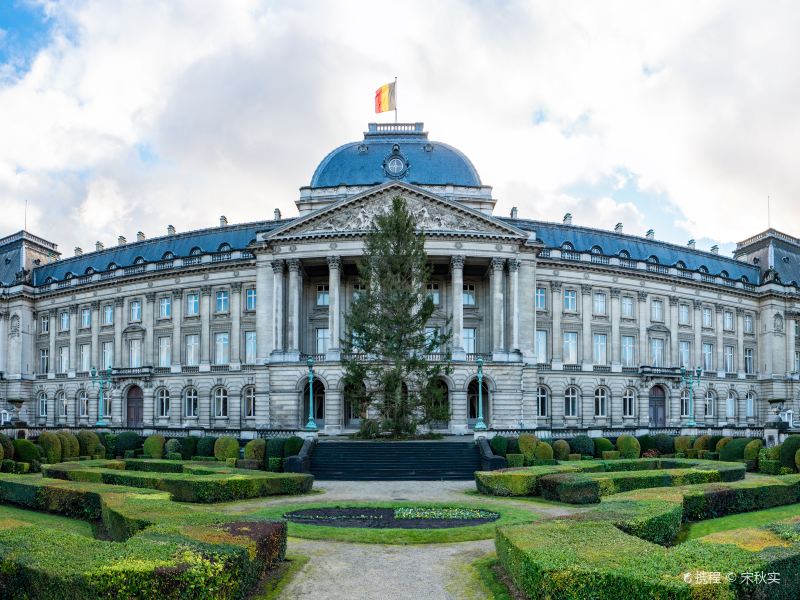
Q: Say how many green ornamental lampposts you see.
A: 4